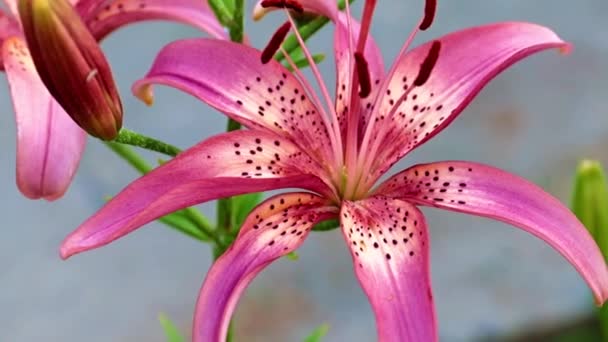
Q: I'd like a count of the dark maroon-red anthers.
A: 5